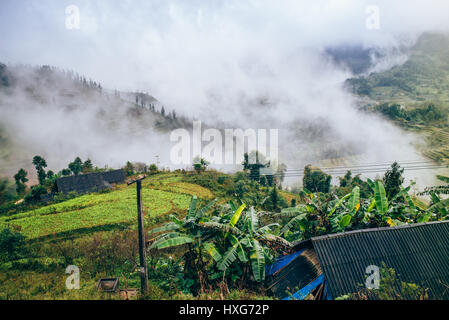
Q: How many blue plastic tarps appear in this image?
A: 2